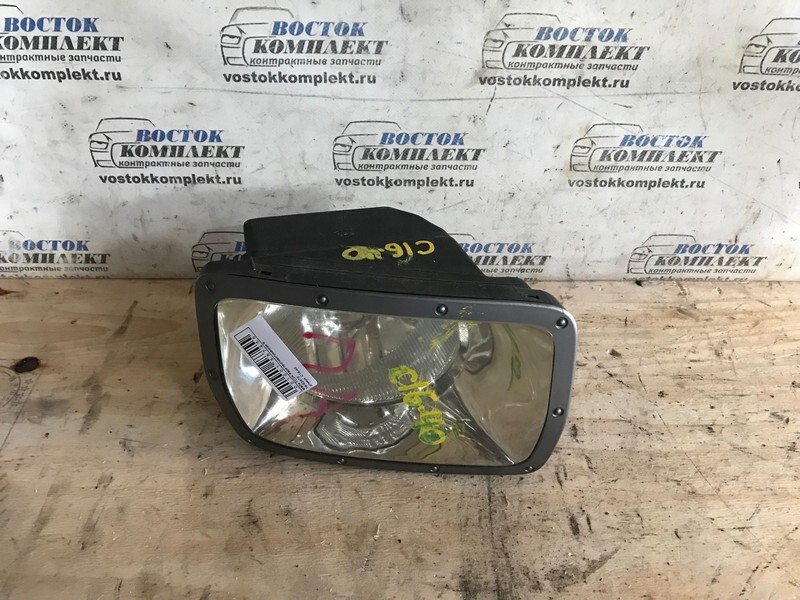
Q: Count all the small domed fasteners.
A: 10